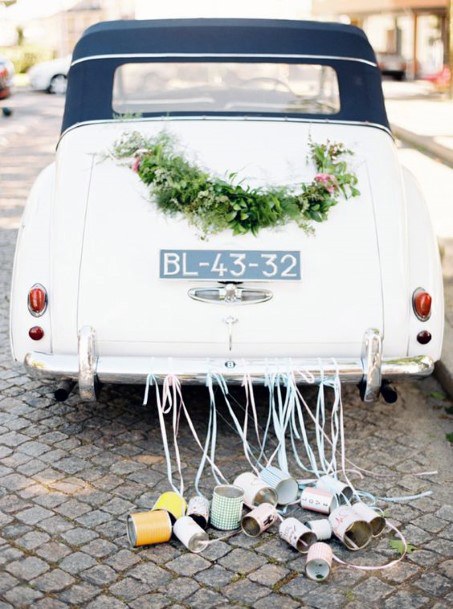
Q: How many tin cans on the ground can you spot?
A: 15